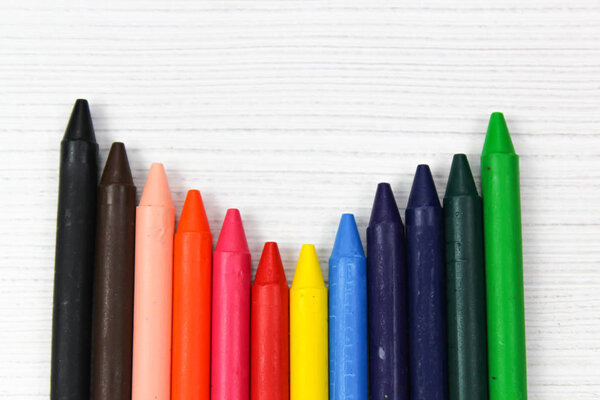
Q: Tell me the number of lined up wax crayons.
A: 12